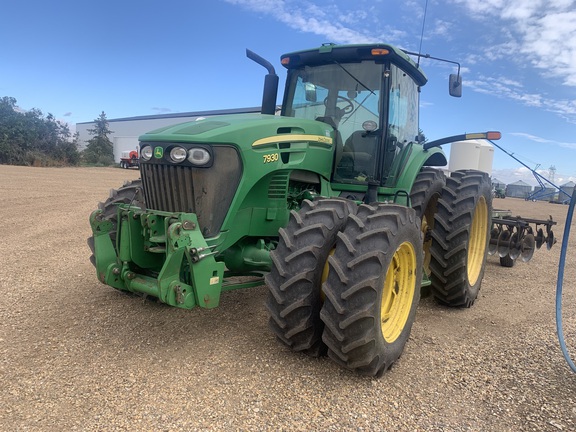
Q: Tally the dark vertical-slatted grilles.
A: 1